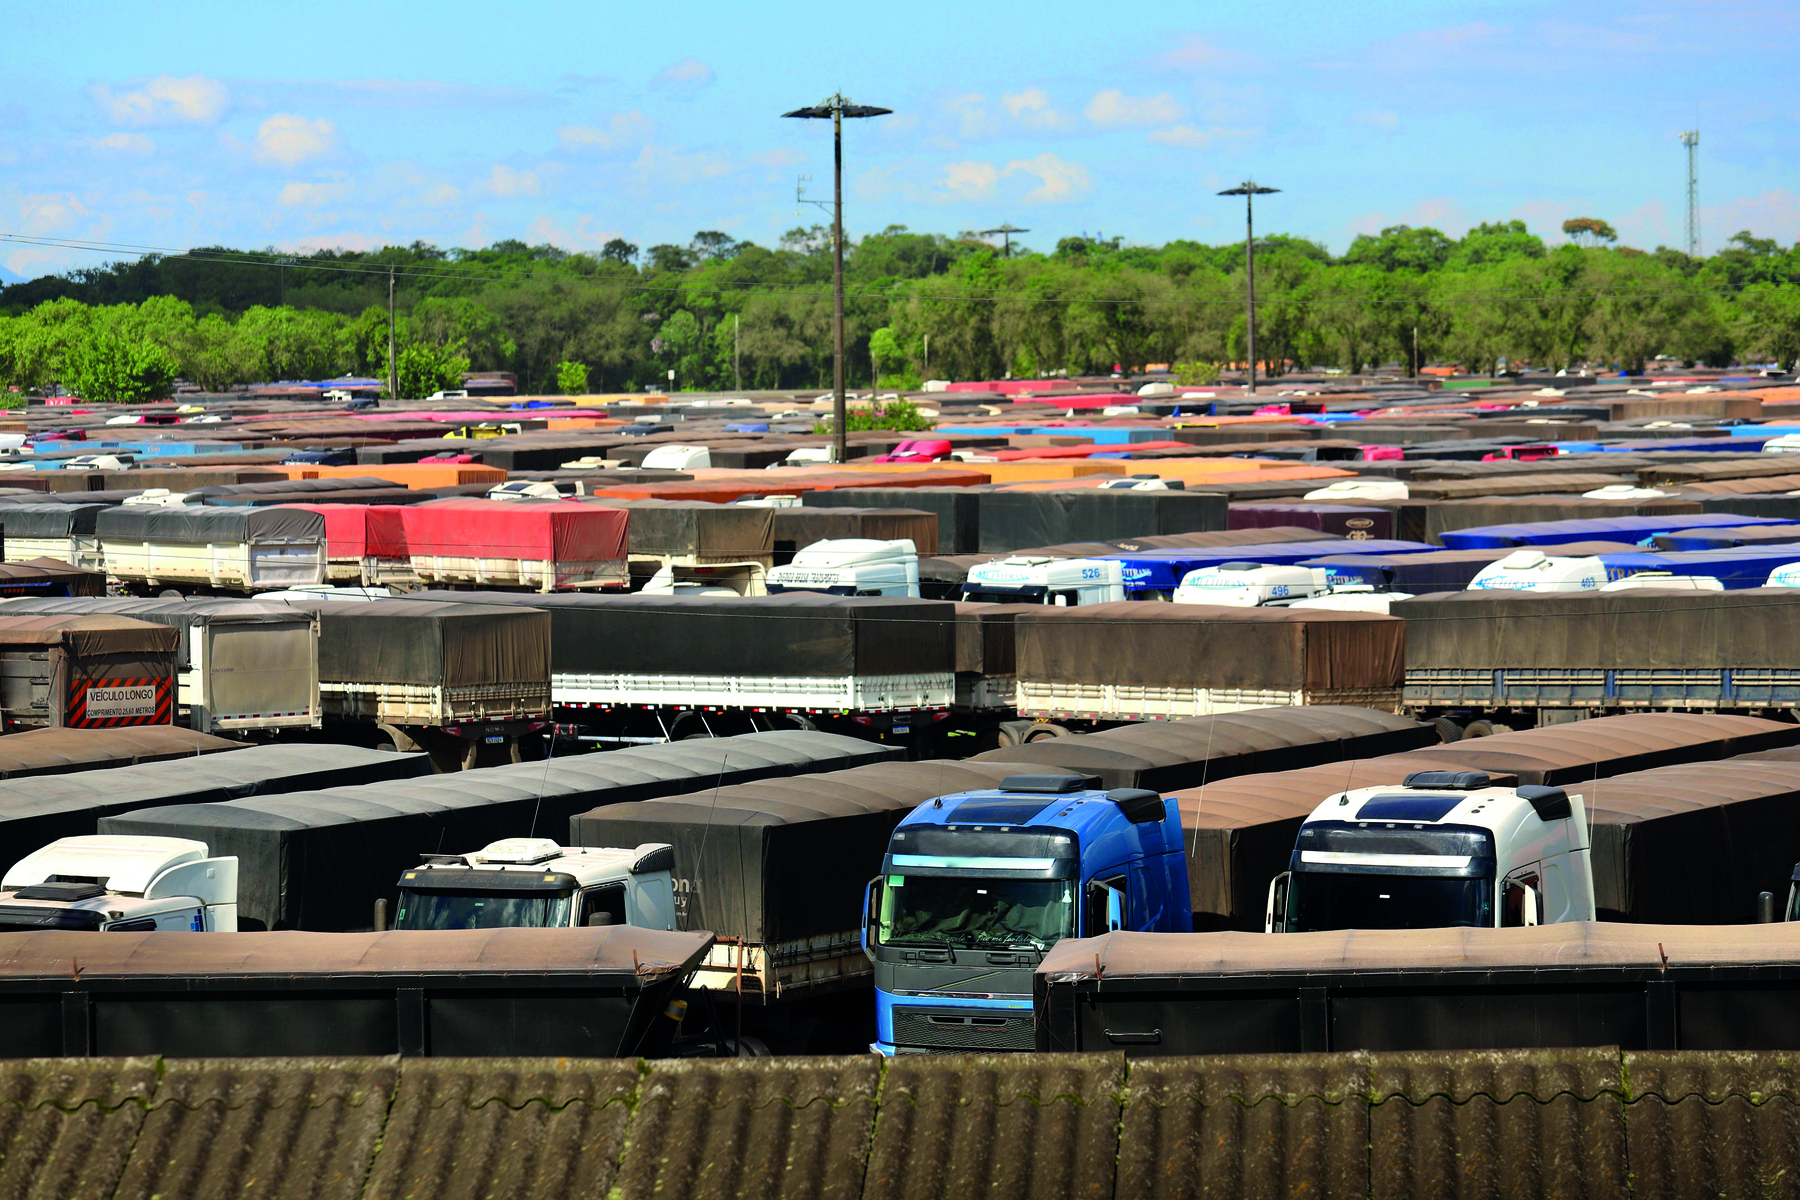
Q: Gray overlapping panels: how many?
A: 8